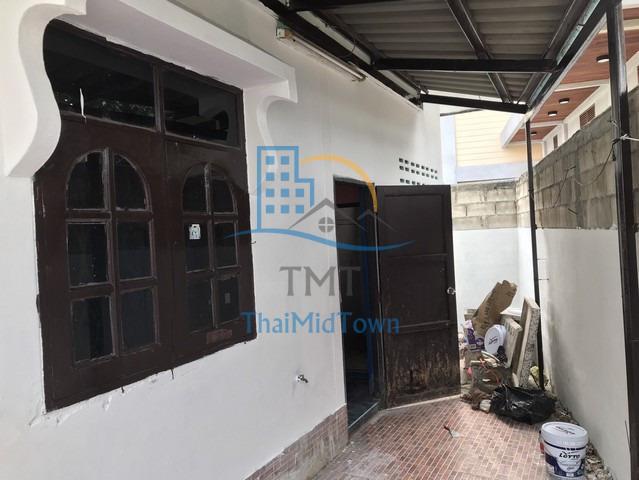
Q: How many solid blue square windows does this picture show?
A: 10